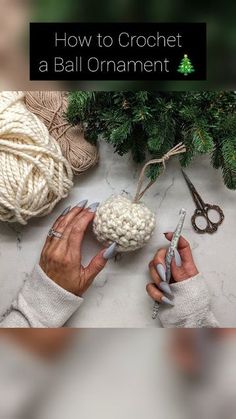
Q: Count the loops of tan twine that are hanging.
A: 1